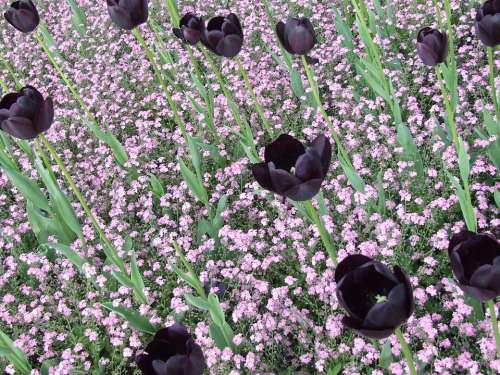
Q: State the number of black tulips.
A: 12